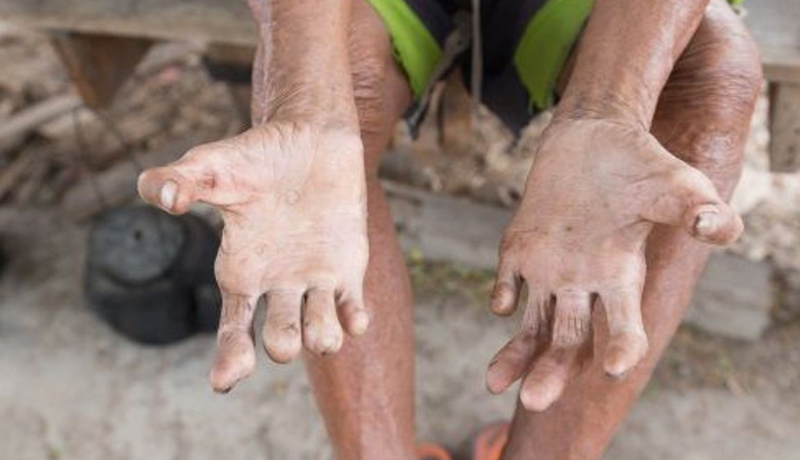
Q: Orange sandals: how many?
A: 2